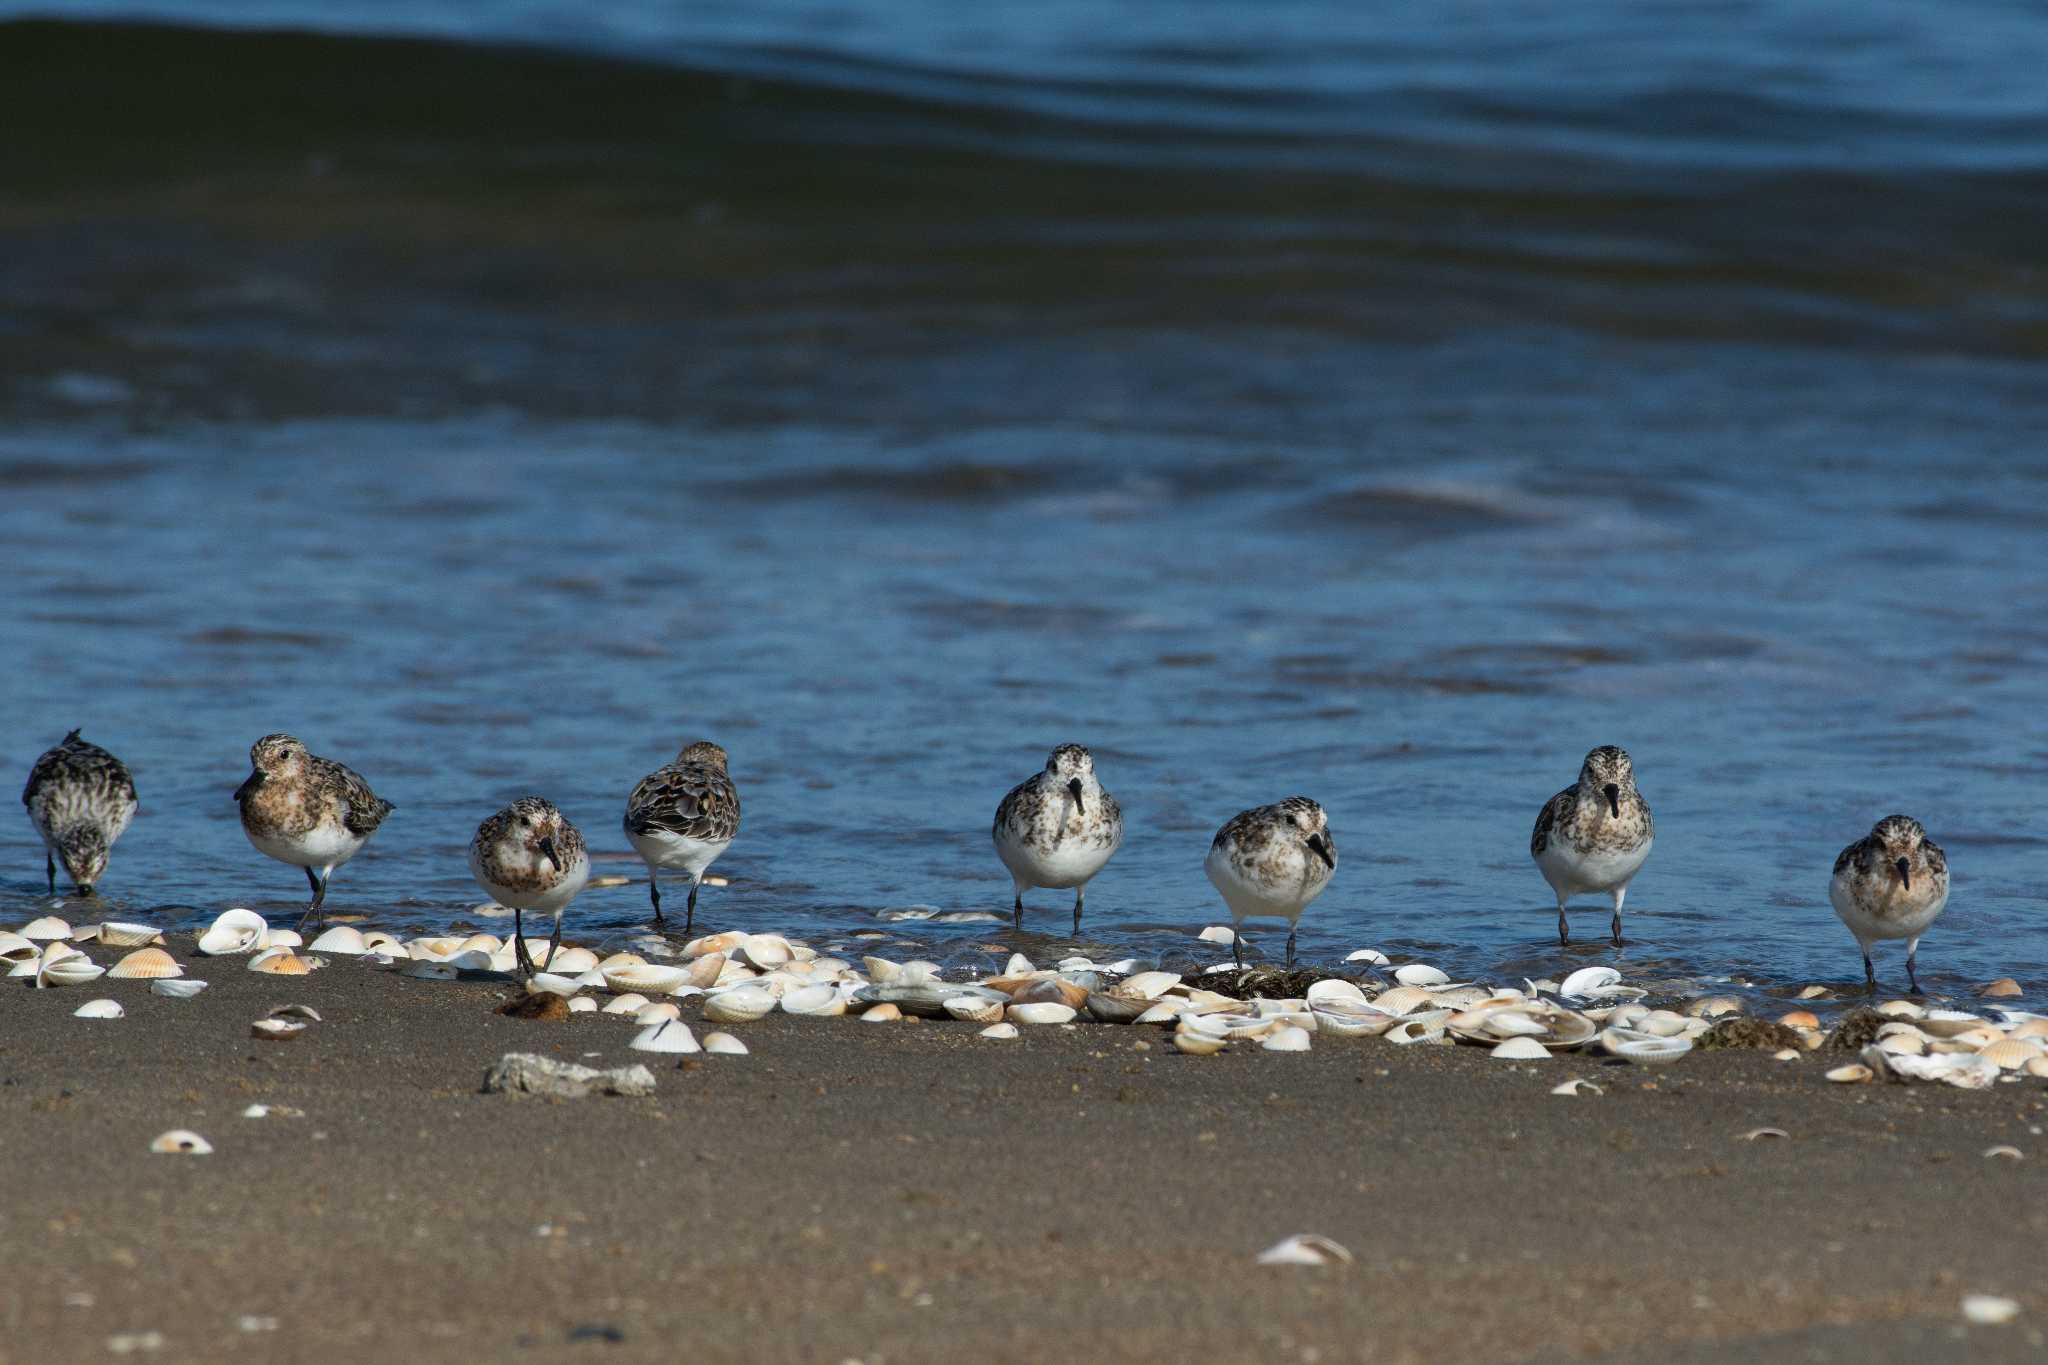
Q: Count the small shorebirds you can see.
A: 8